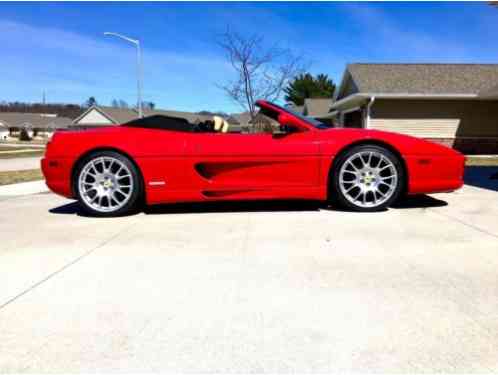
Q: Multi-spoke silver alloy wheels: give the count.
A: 2